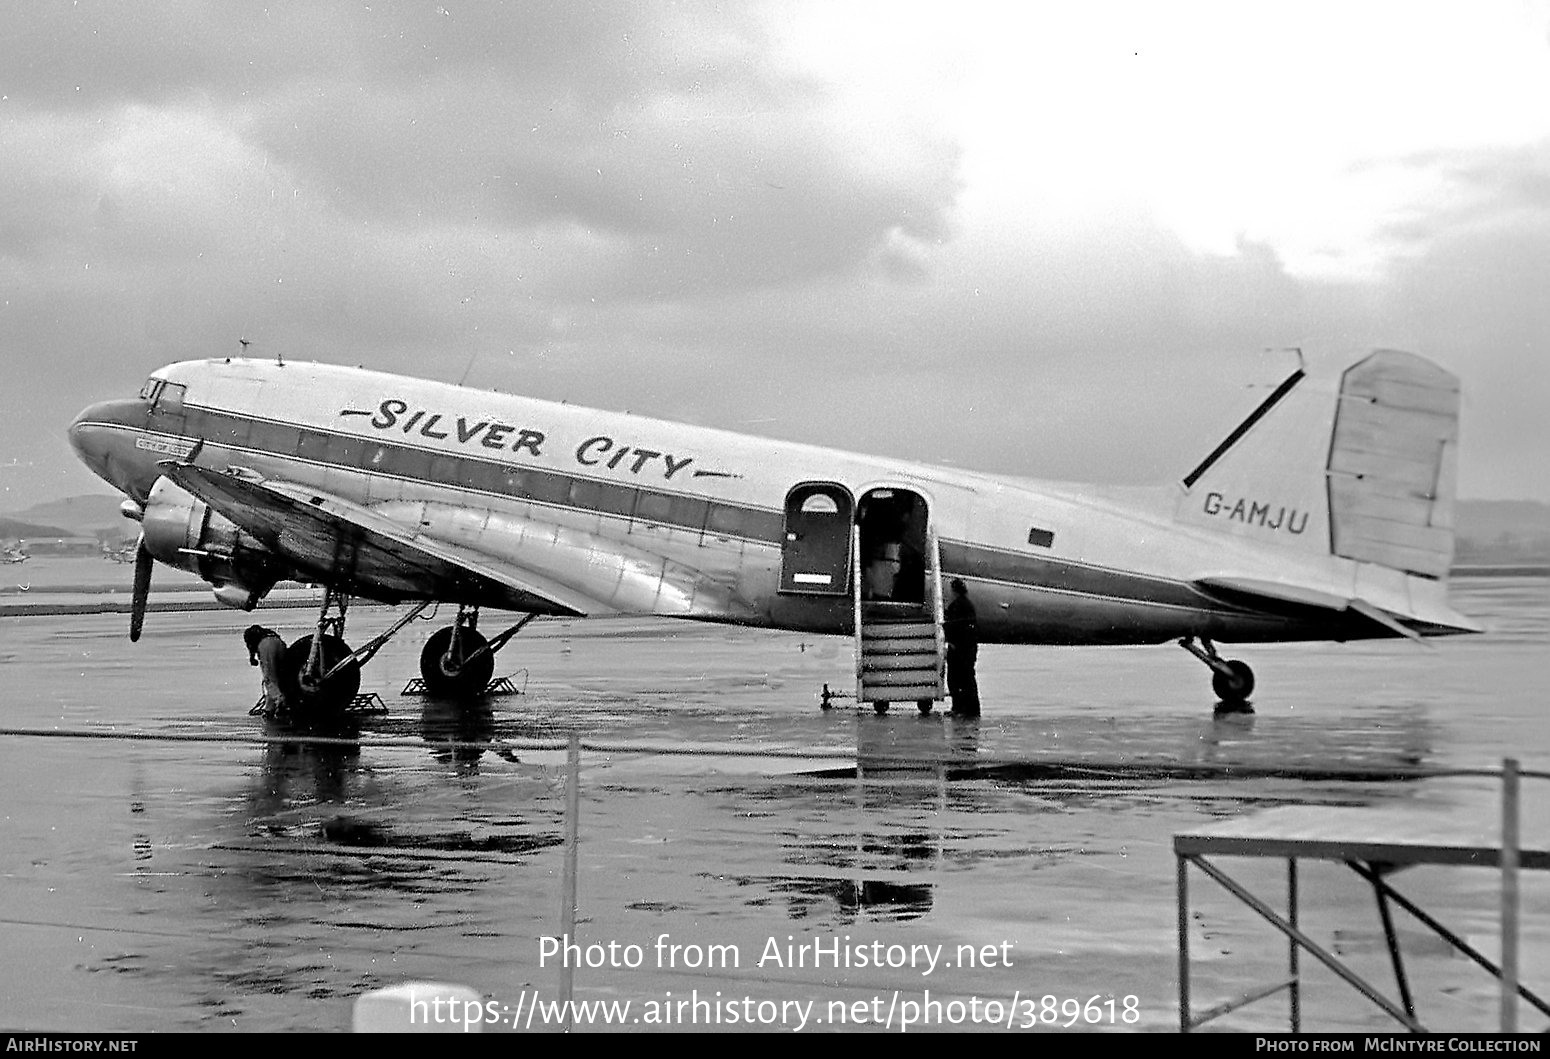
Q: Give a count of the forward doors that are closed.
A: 1